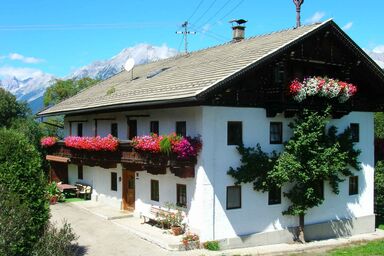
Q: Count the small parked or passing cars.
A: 0